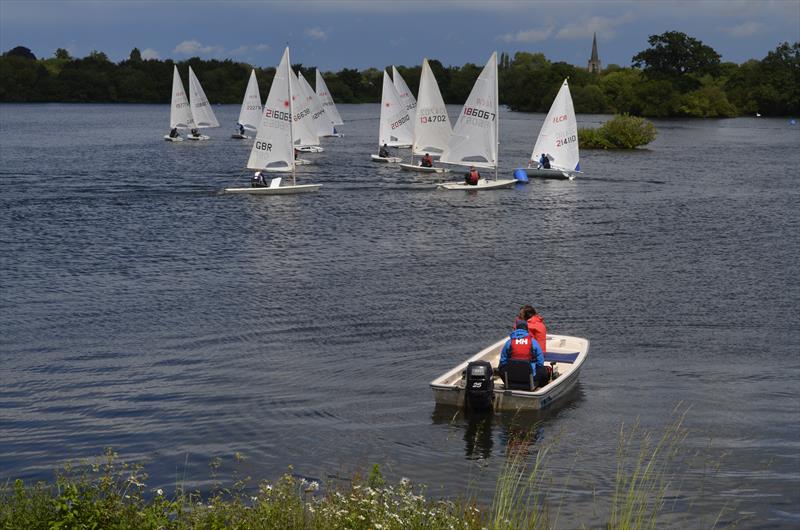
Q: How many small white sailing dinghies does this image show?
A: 12